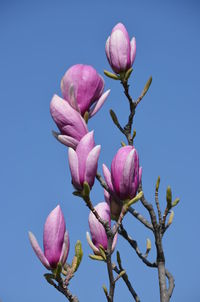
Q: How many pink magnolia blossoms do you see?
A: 7